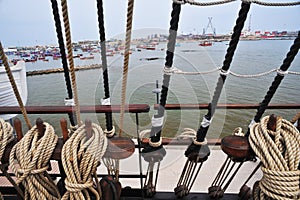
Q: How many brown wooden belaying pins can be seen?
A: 5